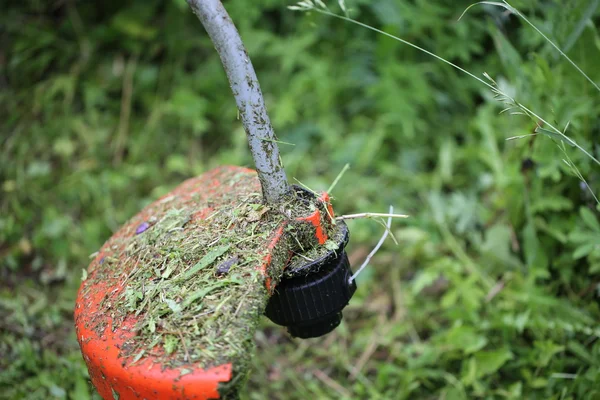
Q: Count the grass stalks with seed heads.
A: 2